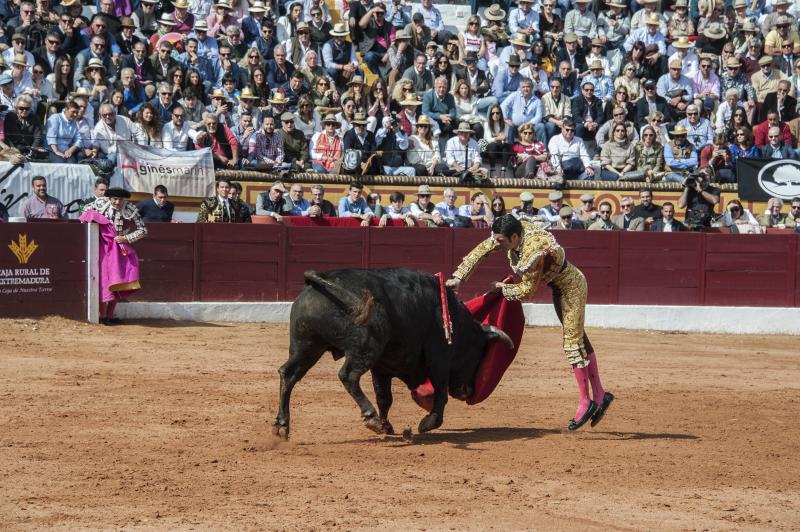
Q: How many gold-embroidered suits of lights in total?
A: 2